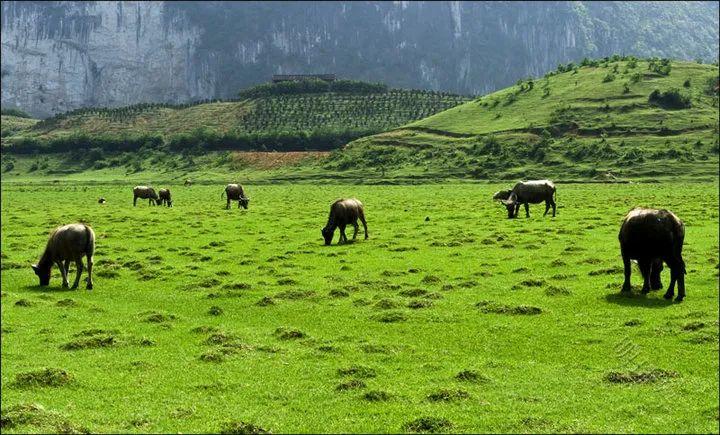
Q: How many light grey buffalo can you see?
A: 0